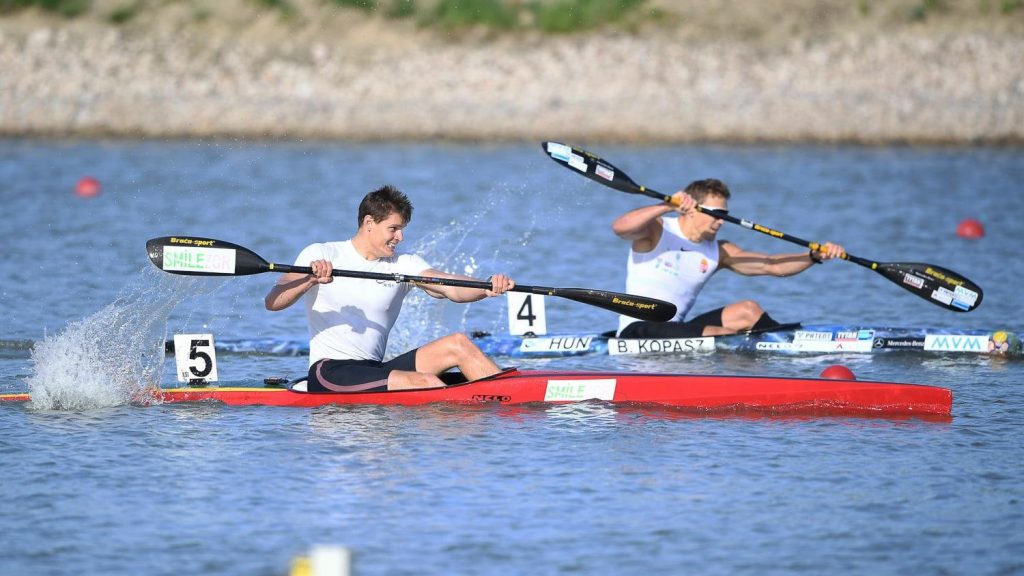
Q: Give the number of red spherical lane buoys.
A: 3